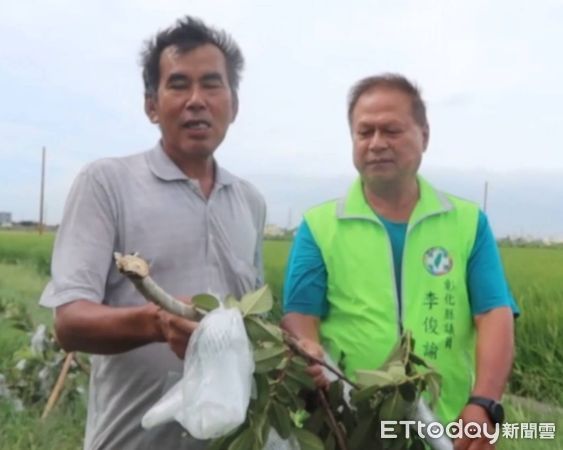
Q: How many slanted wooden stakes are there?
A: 1